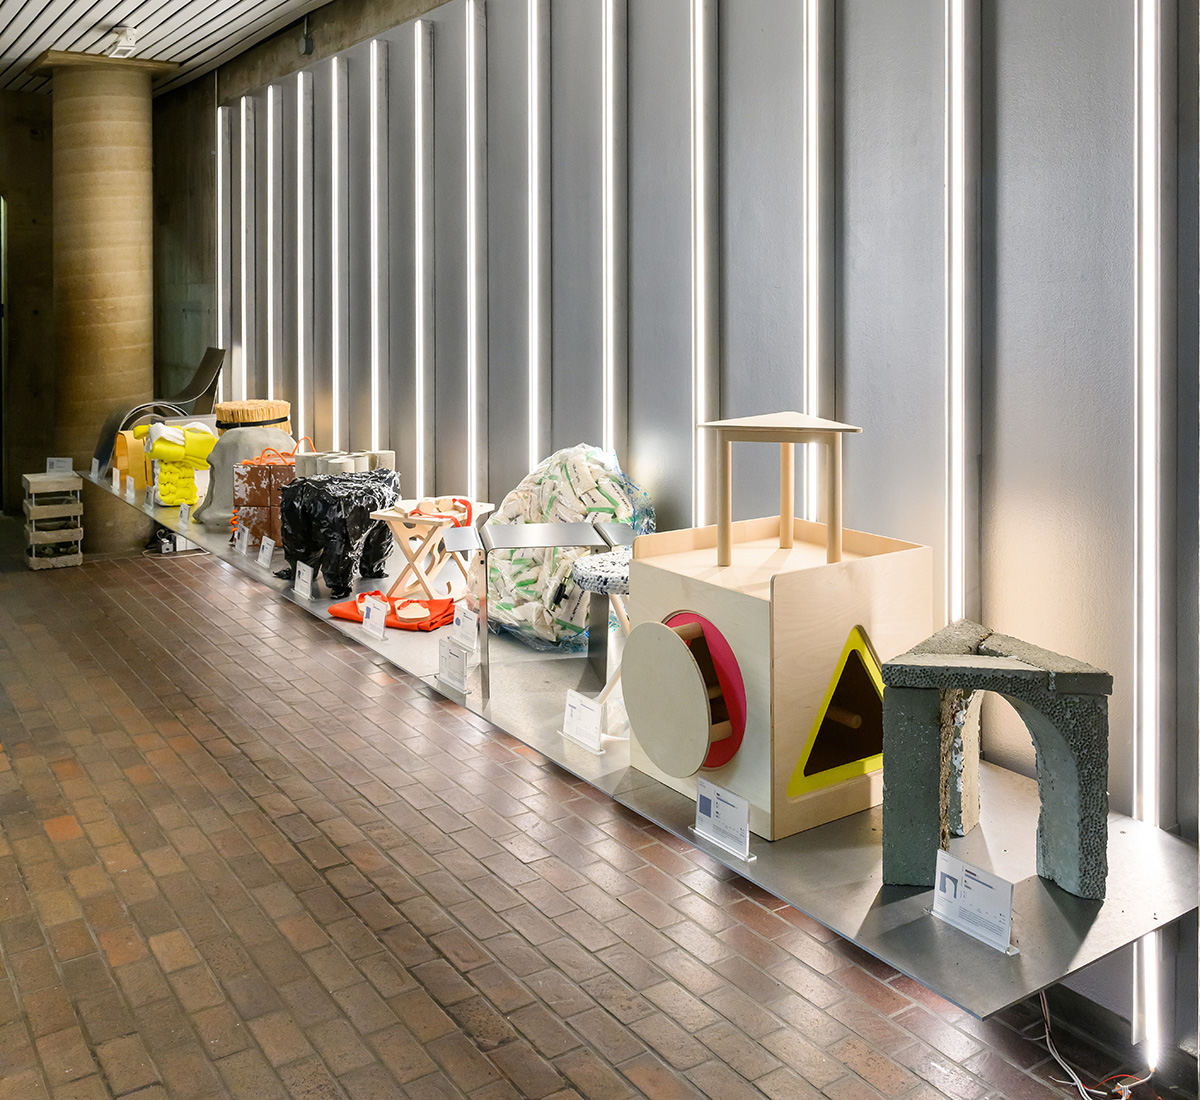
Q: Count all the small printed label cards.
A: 15